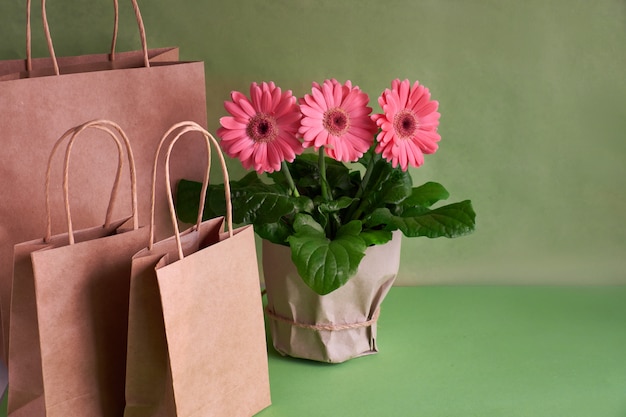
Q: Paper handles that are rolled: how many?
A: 6